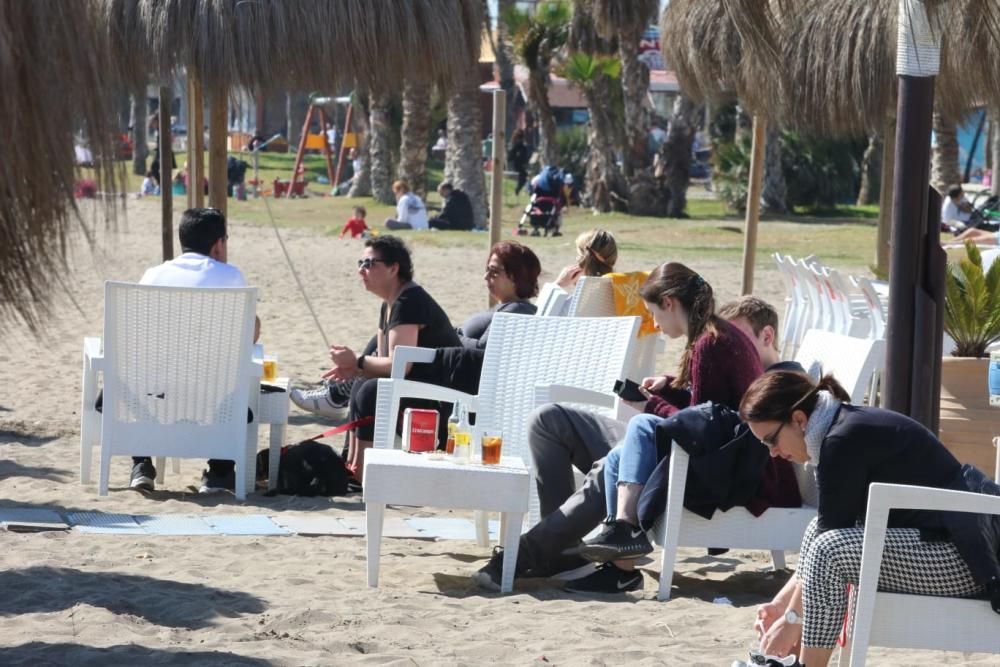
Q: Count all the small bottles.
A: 2